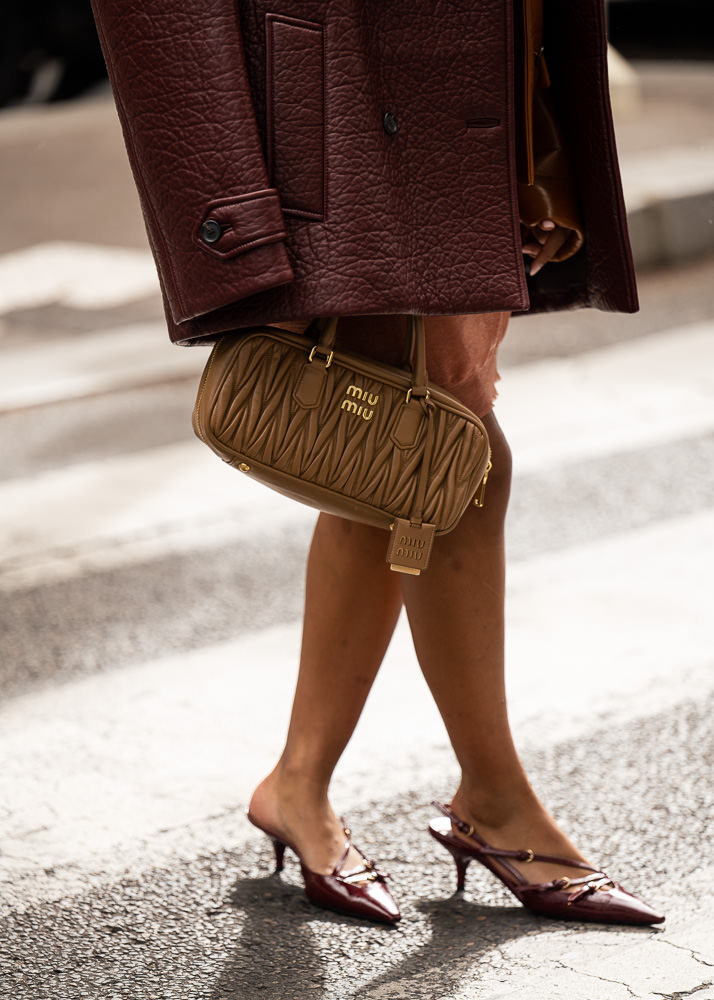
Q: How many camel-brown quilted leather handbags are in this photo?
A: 1